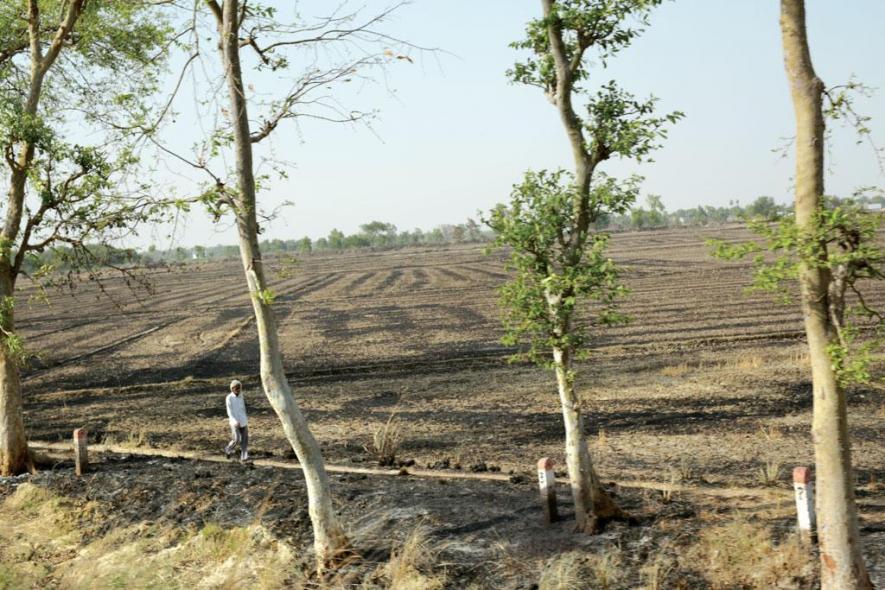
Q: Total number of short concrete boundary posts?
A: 3